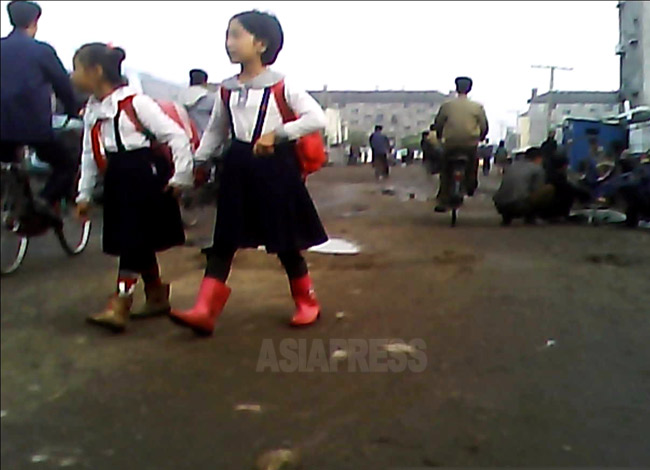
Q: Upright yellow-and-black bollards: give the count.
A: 0